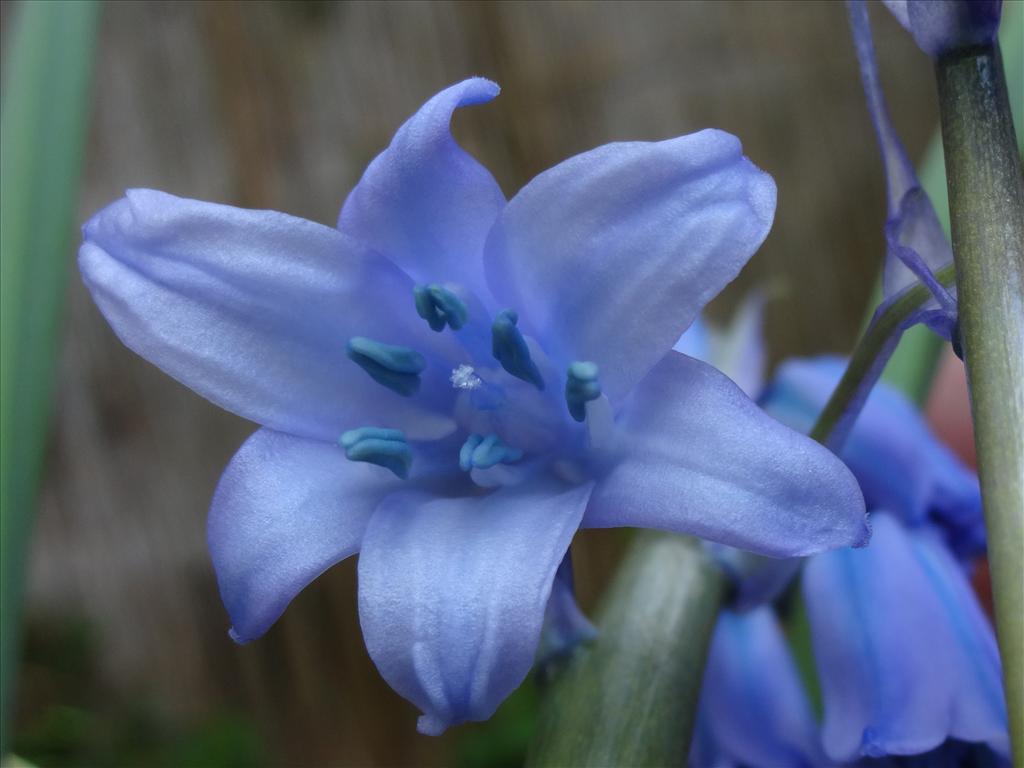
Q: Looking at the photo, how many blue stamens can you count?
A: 6